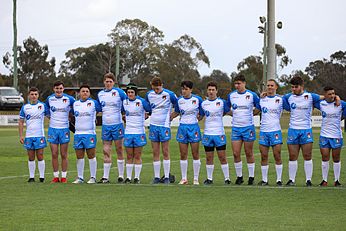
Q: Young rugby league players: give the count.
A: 12